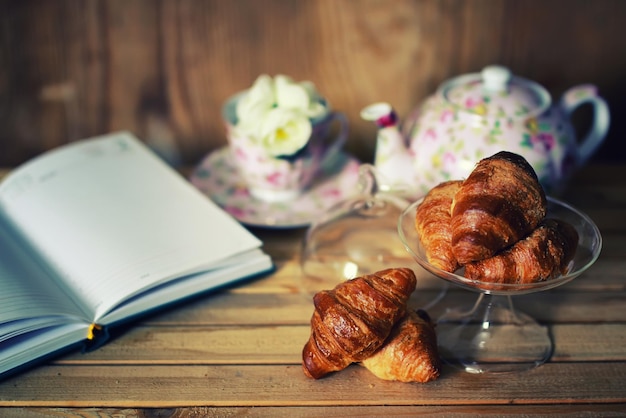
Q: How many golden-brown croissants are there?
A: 5